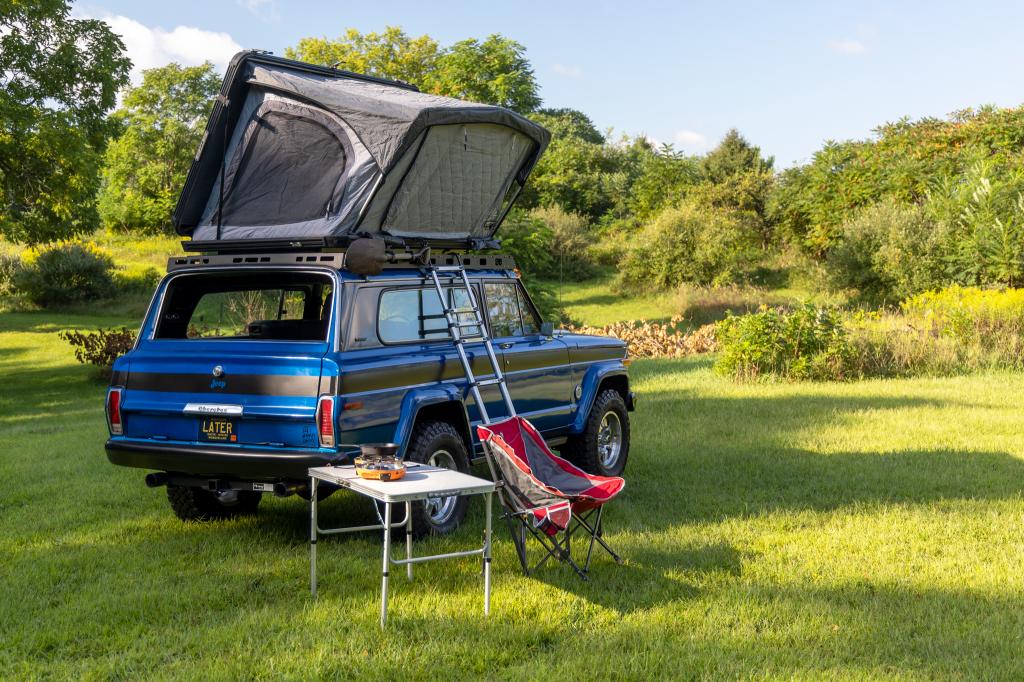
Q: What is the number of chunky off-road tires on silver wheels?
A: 2